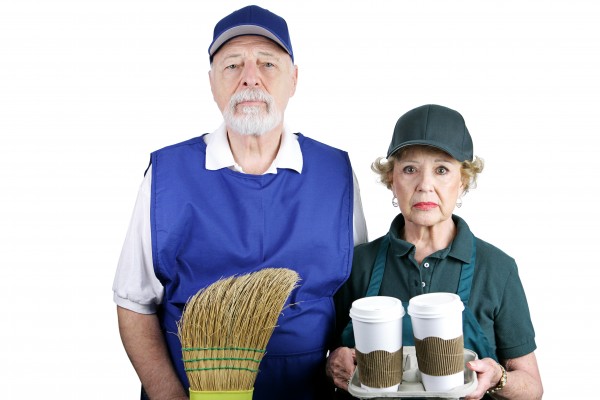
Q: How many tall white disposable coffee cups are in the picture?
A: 2